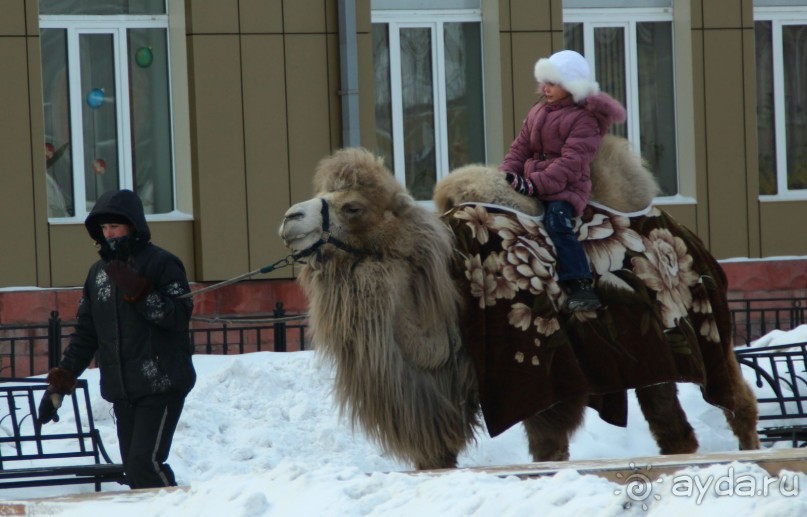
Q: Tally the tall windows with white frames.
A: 4